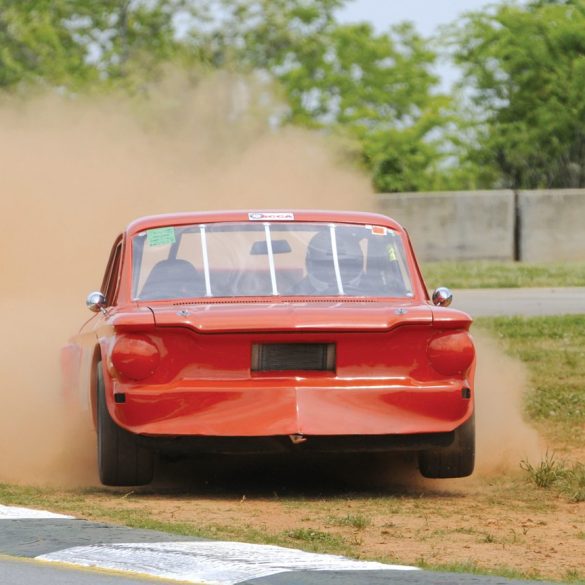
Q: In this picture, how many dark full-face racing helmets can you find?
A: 1